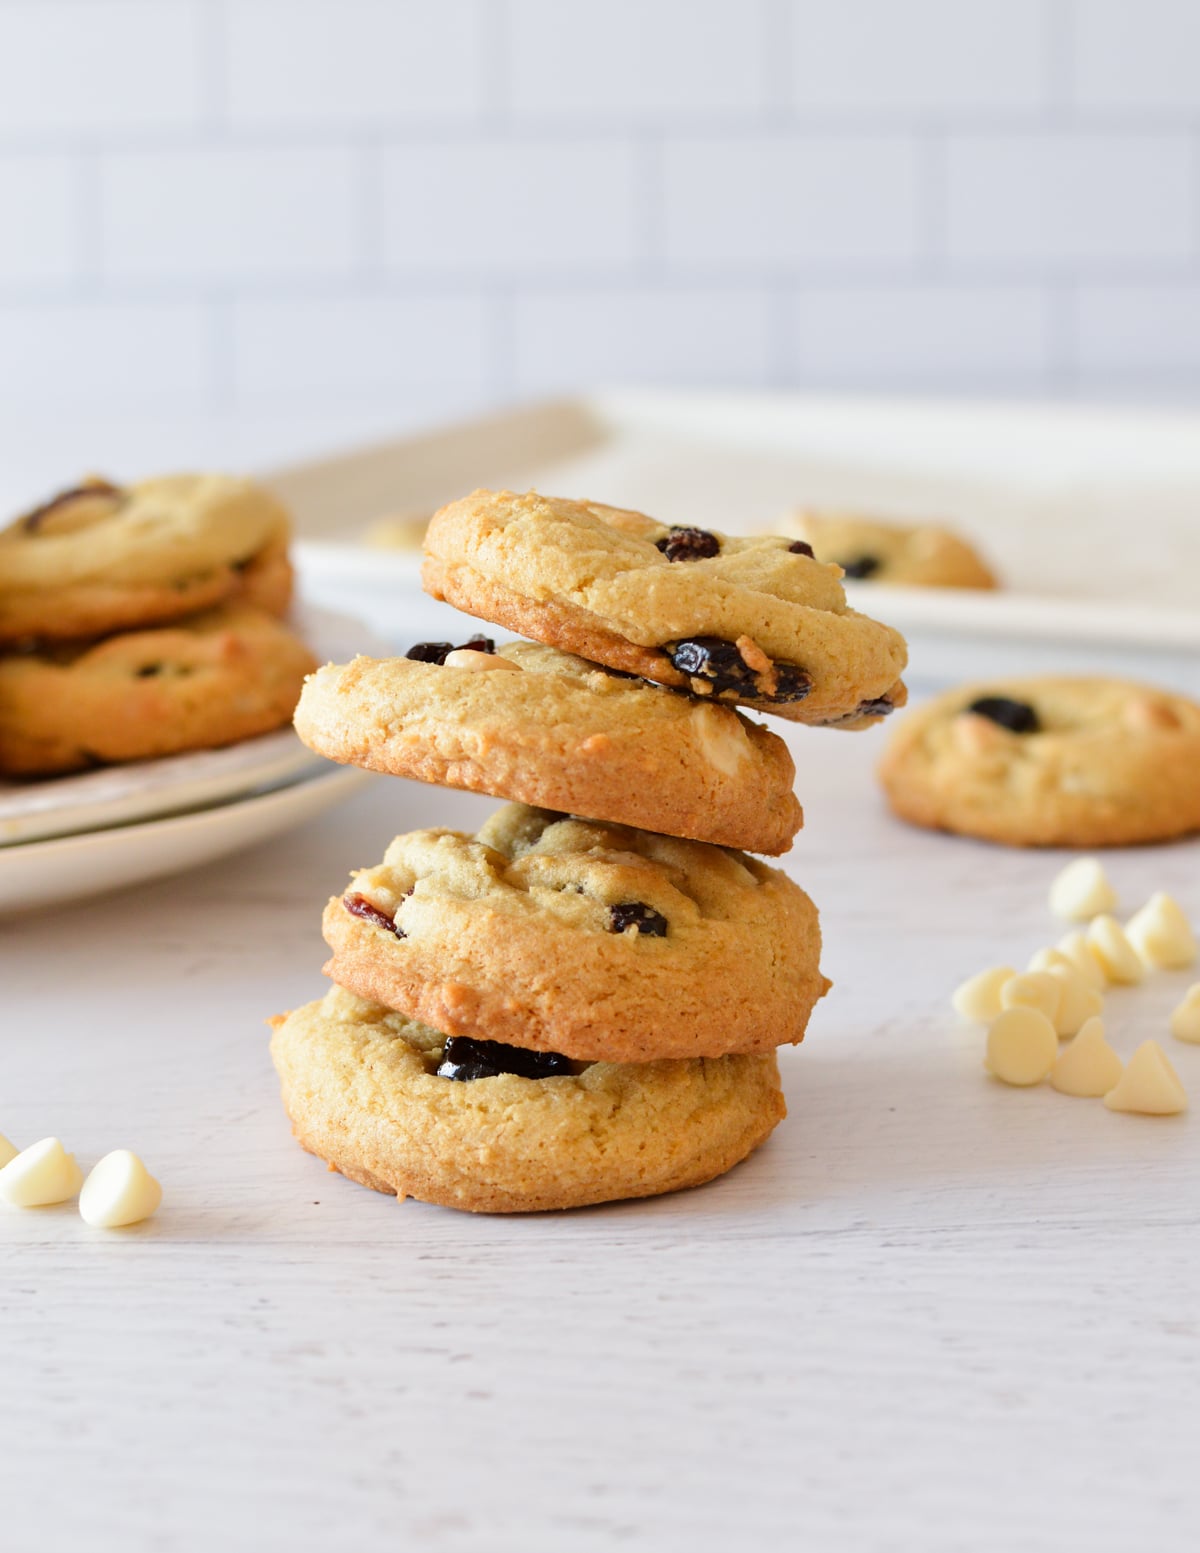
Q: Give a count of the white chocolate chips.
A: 15